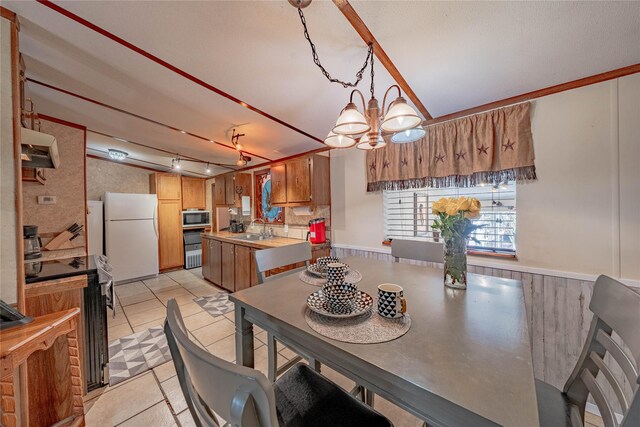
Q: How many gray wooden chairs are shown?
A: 4